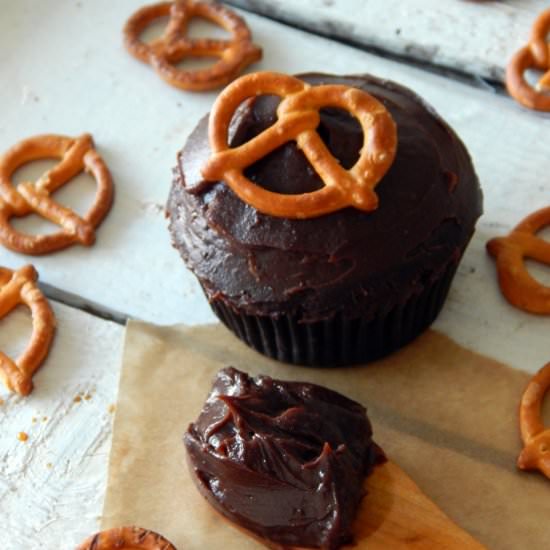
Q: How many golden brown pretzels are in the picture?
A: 8